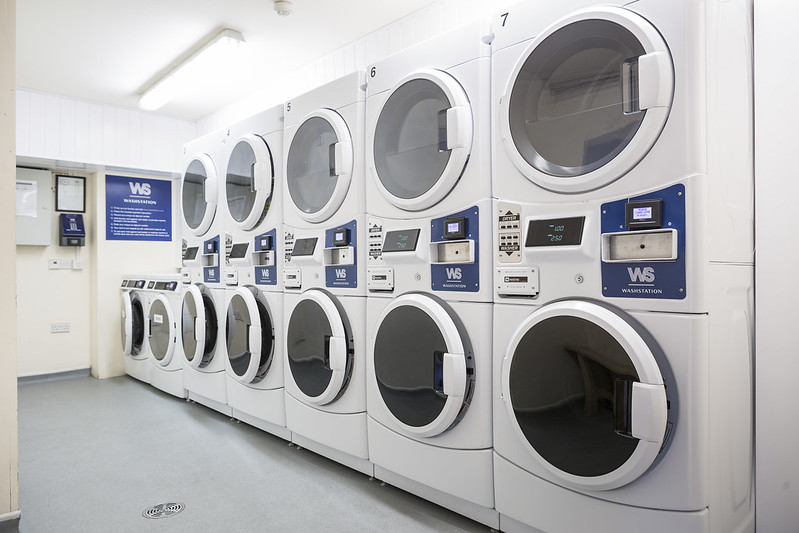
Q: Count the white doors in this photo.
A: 12